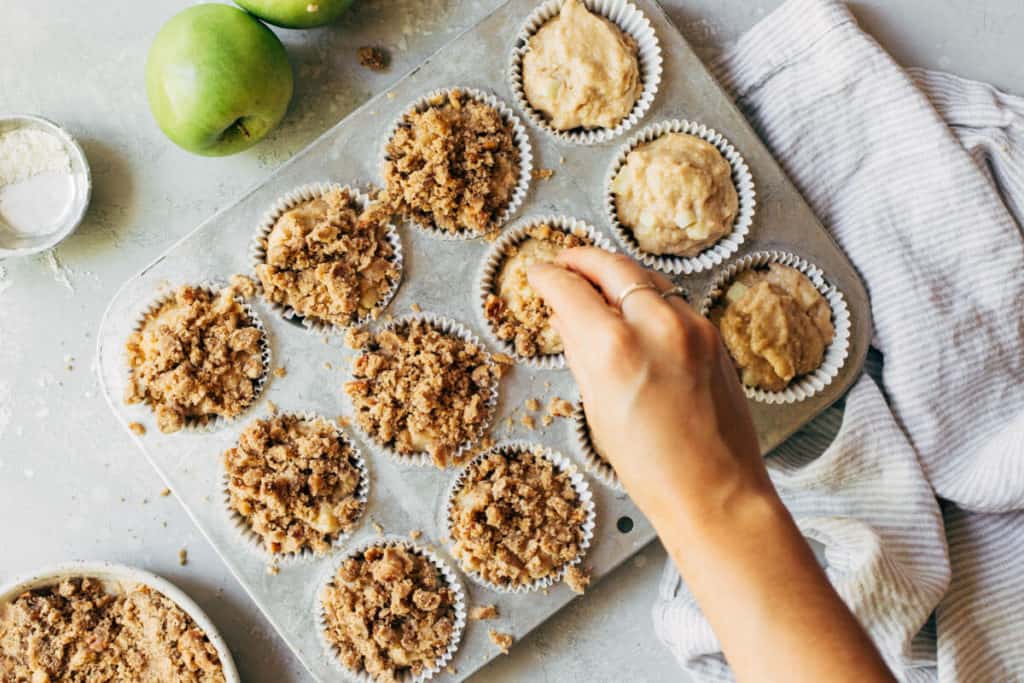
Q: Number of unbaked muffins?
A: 12